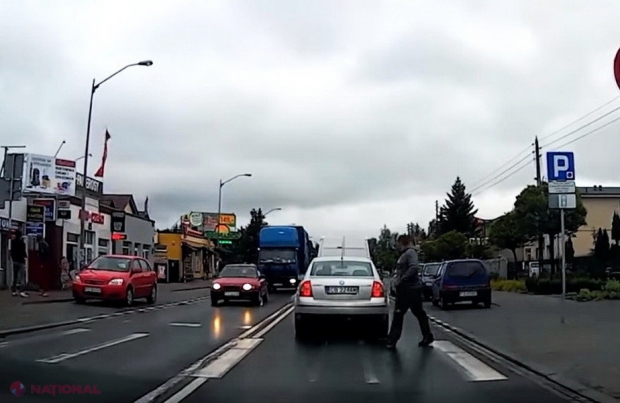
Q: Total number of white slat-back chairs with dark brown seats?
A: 0